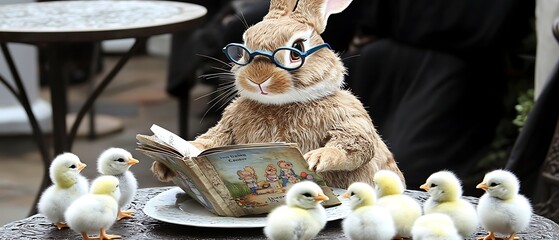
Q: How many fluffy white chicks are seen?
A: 9